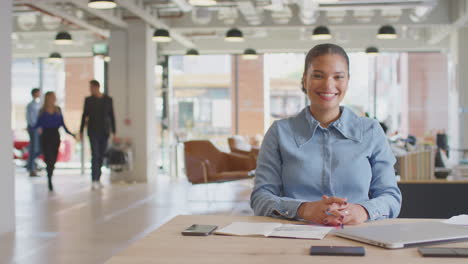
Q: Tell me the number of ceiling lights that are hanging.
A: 11